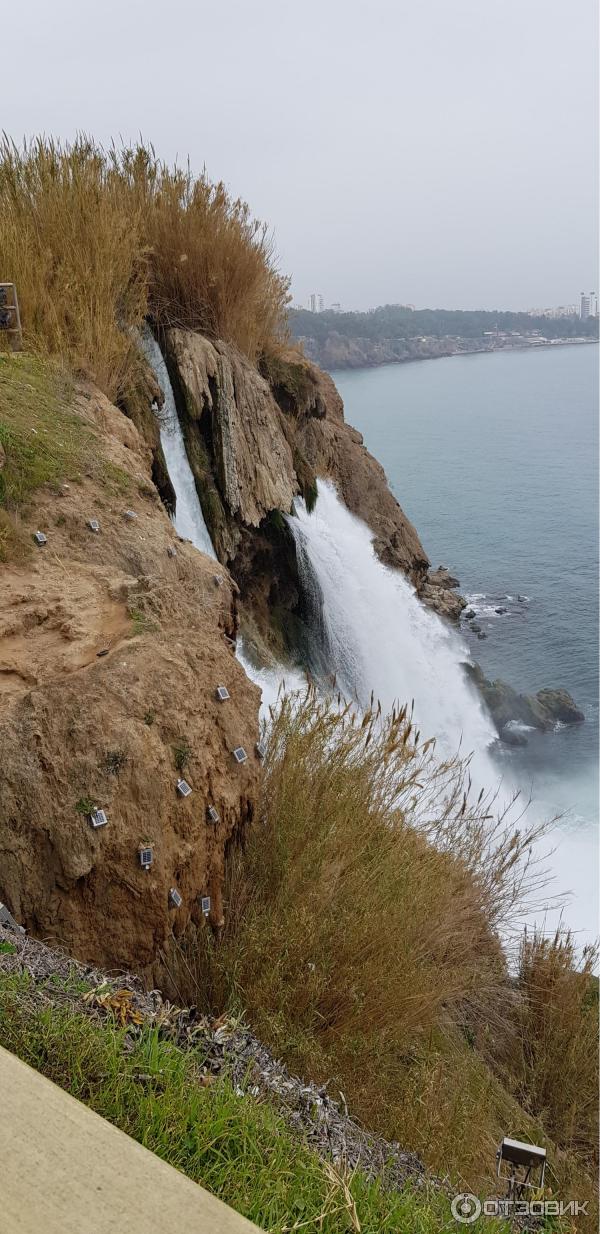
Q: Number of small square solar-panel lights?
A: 14